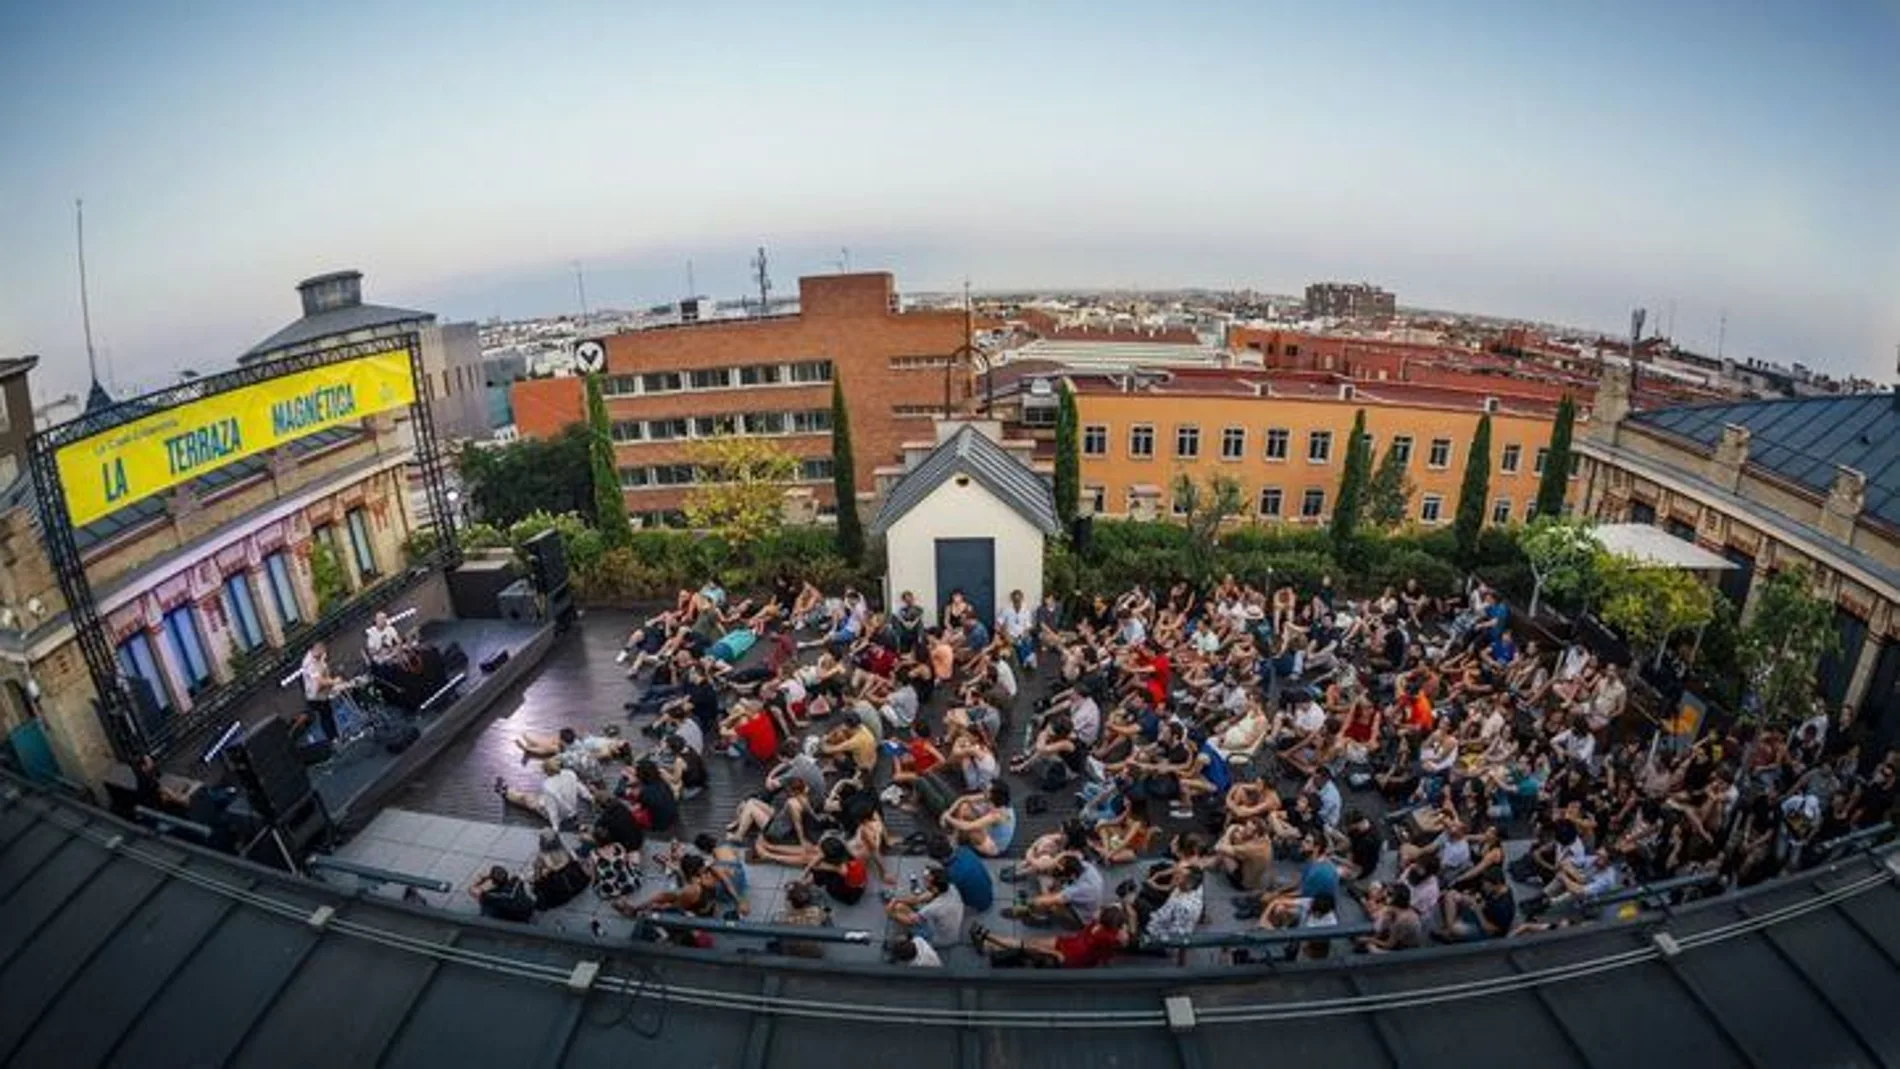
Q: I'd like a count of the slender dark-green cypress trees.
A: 6